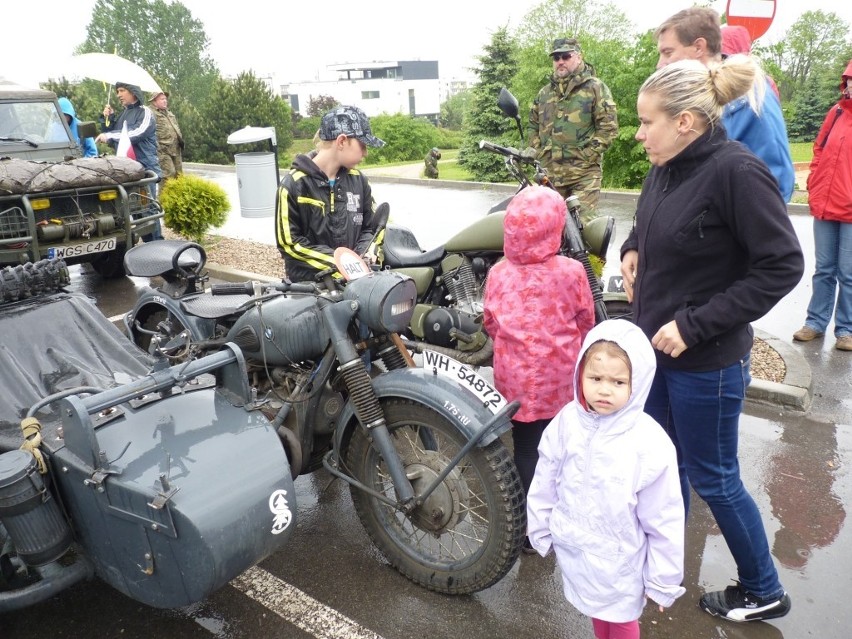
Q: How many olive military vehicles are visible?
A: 2